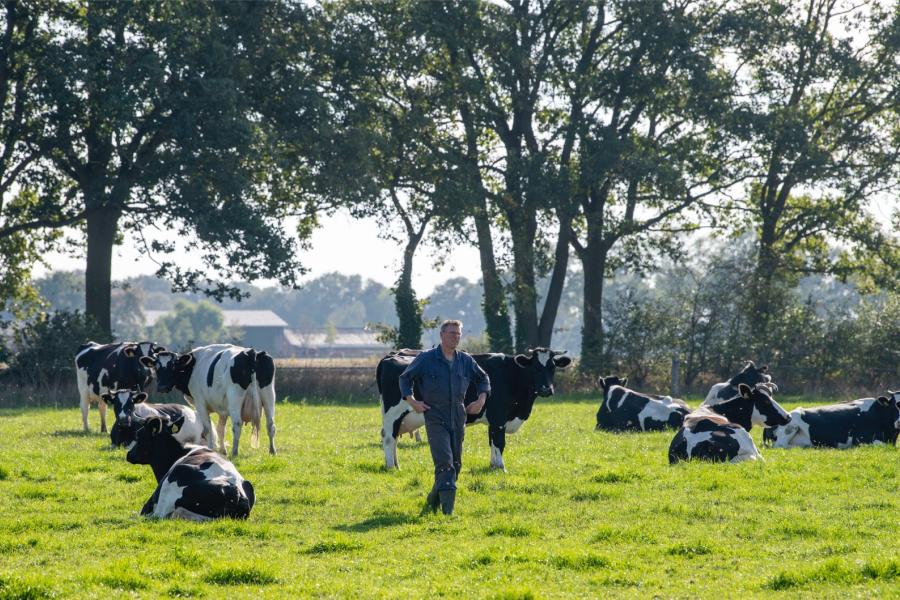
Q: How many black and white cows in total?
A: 9